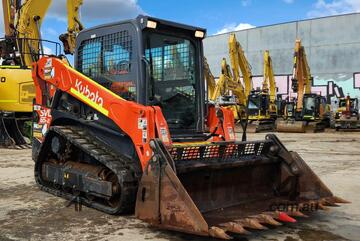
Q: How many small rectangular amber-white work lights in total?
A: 2